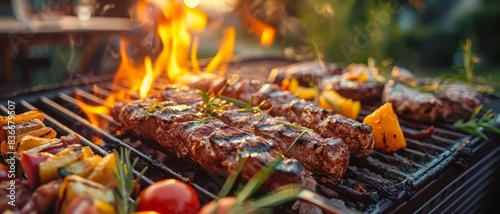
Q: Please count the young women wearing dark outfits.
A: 0